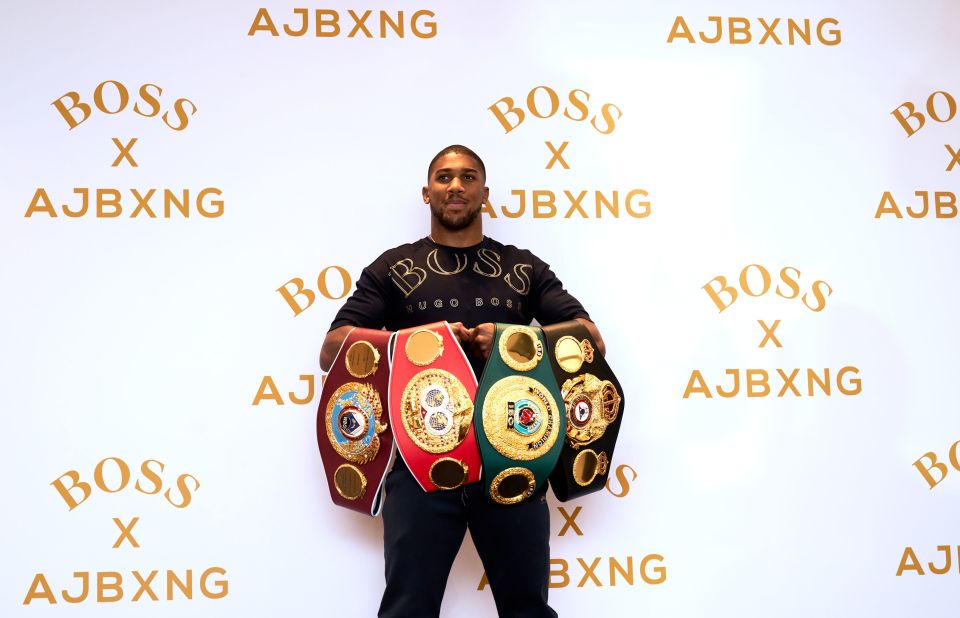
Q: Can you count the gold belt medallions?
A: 12